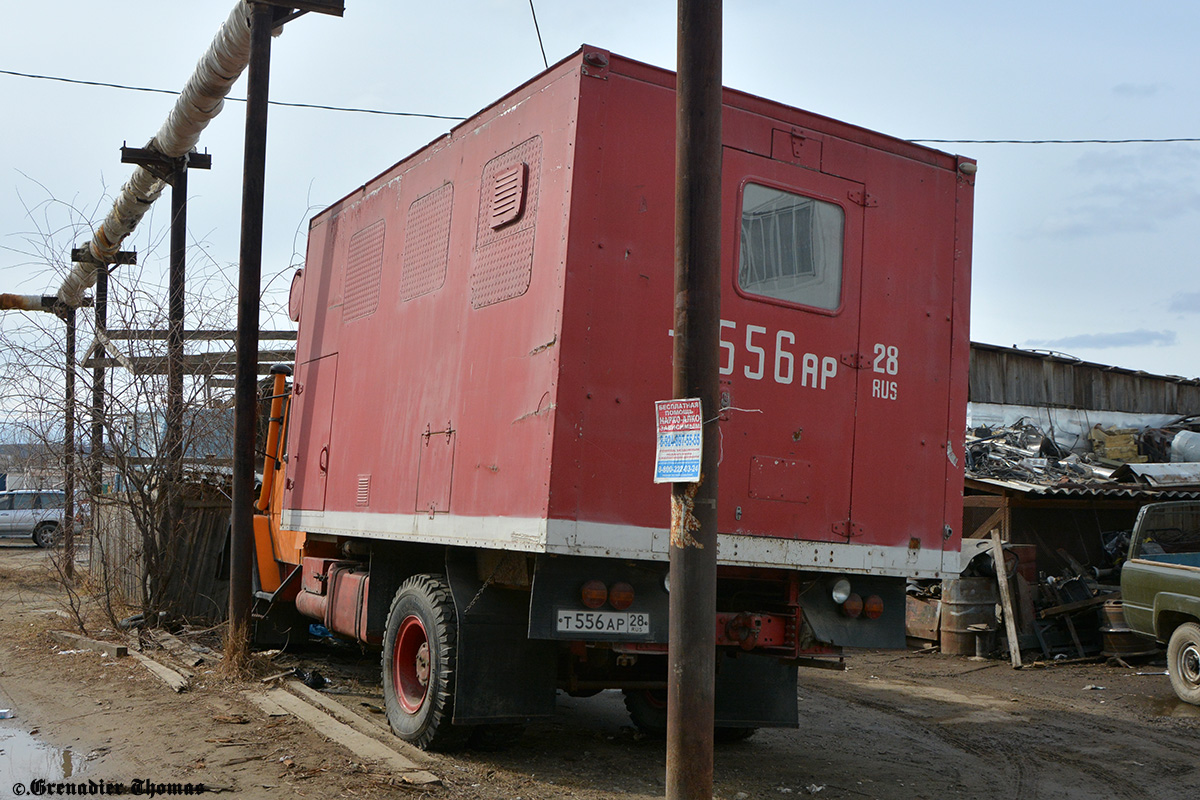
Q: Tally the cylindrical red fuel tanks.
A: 1